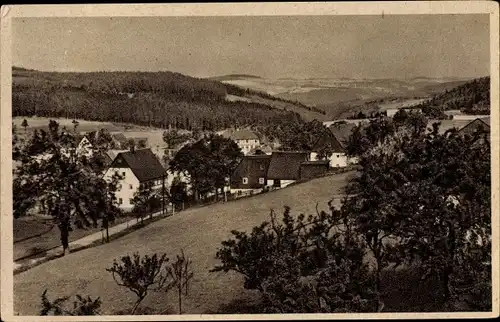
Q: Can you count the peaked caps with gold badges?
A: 0